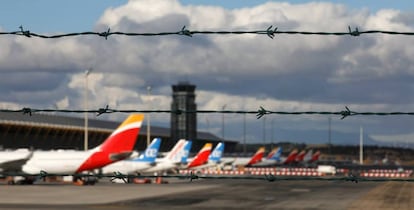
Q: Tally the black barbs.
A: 15